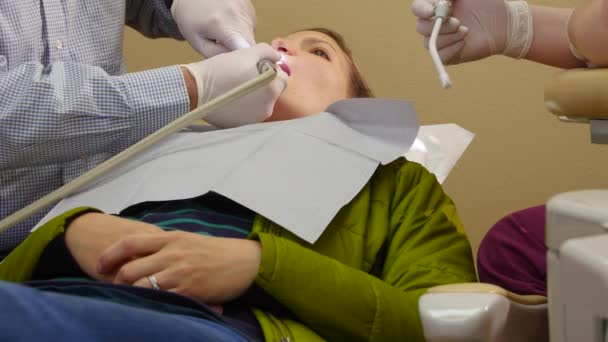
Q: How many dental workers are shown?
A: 2